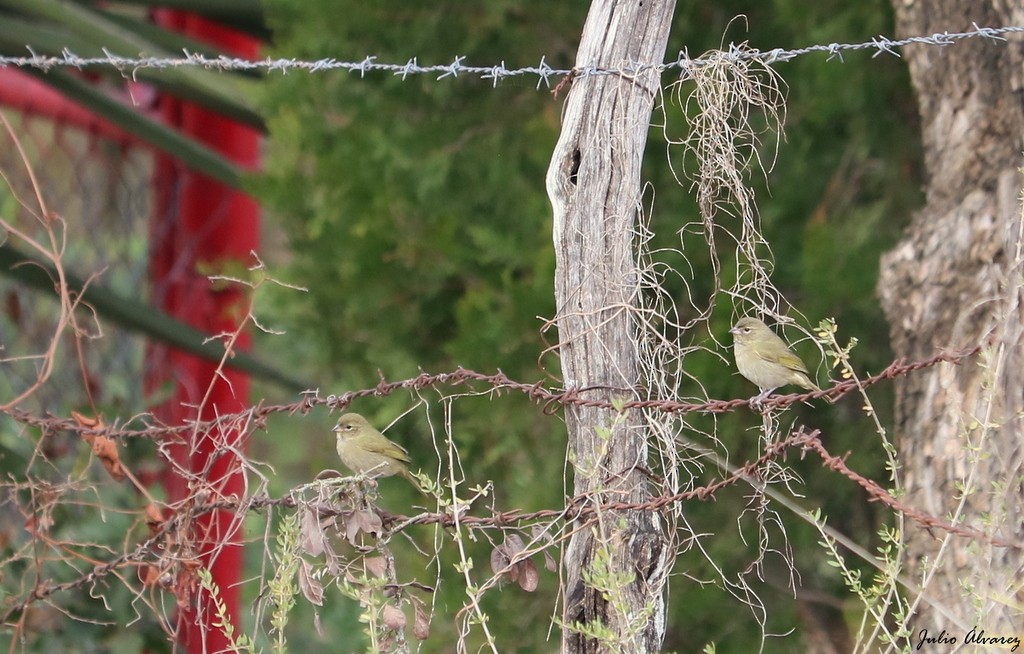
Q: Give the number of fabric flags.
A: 0